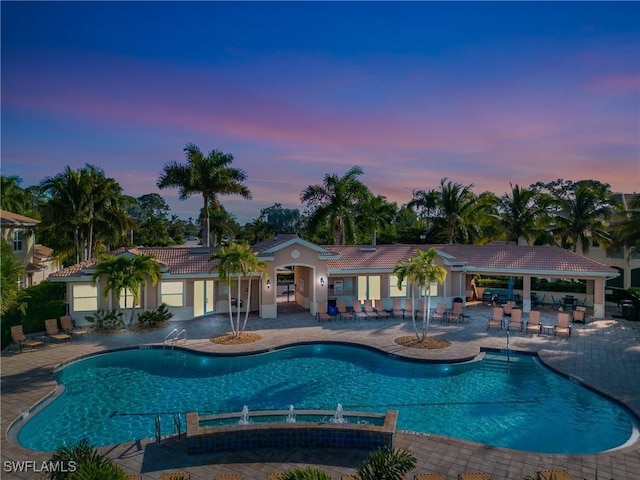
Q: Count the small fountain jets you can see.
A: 3